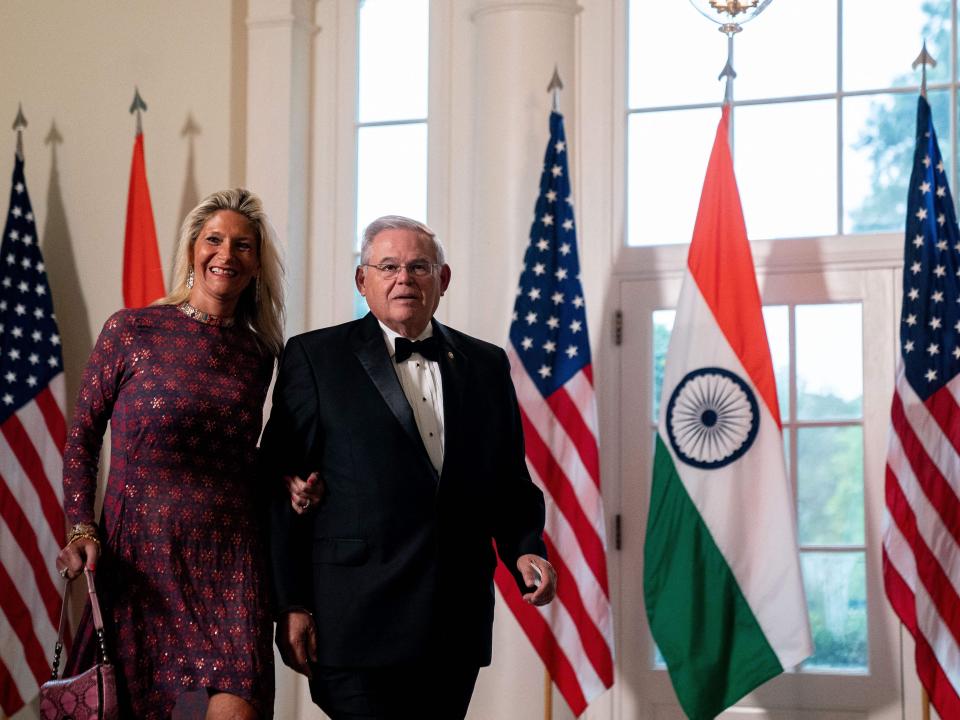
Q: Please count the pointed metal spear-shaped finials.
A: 5